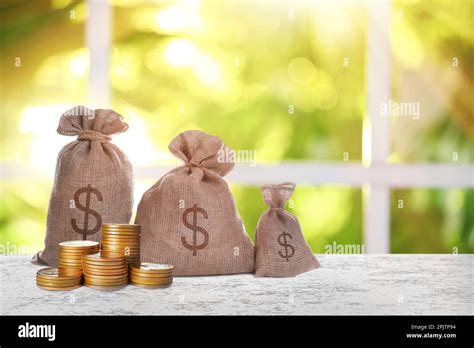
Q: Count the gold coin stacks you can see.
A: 5